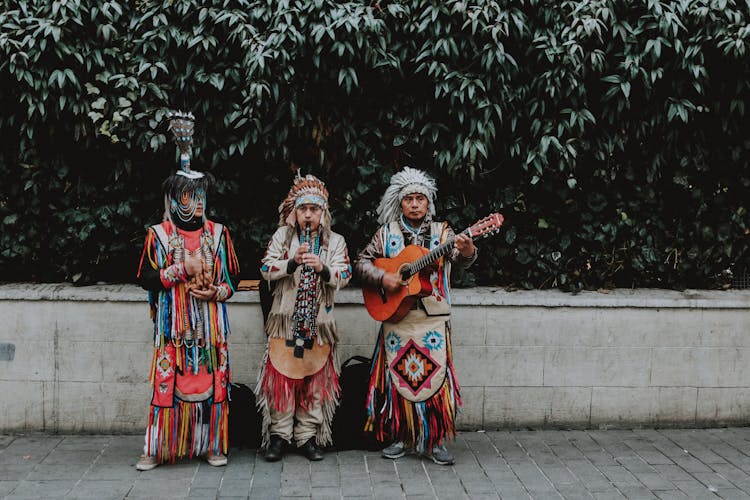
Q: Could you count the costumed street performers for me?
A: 3